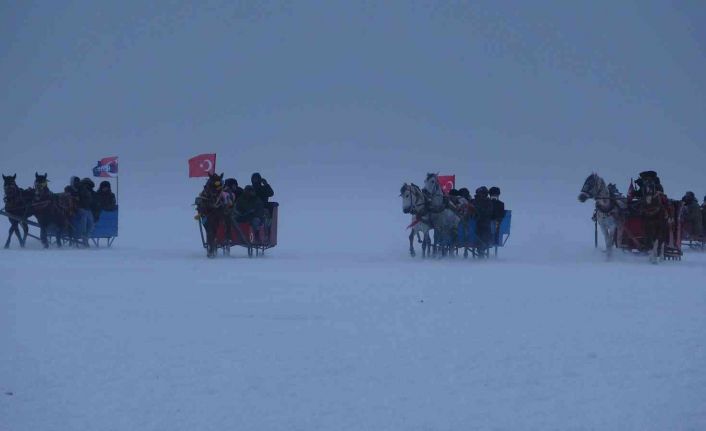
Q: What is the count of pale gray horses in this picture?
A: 3